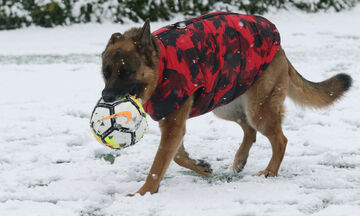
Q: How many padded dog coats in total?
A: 1